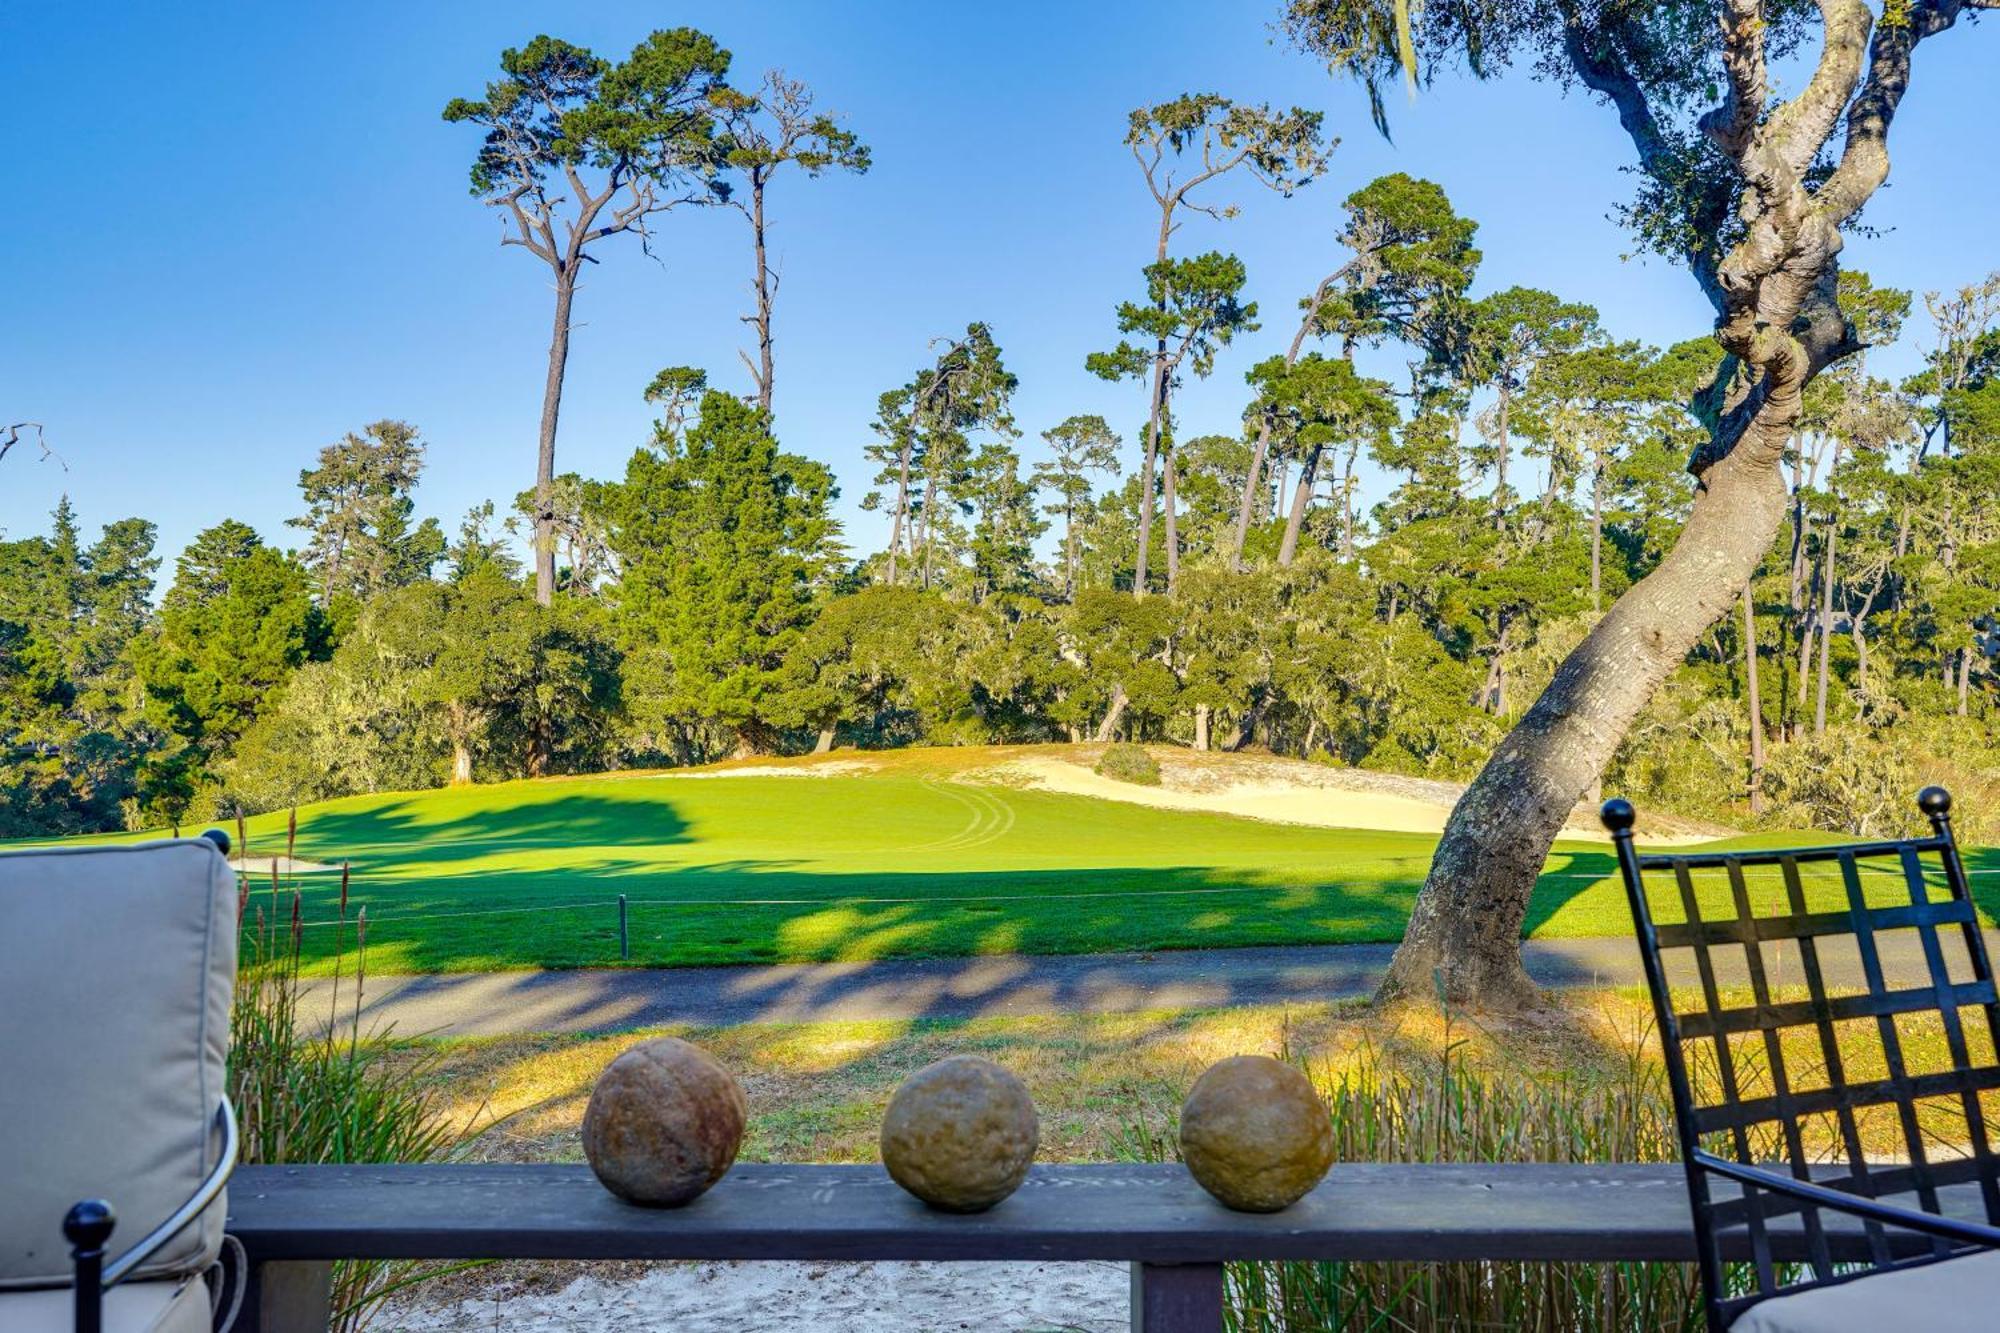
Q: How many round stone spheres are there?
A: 3